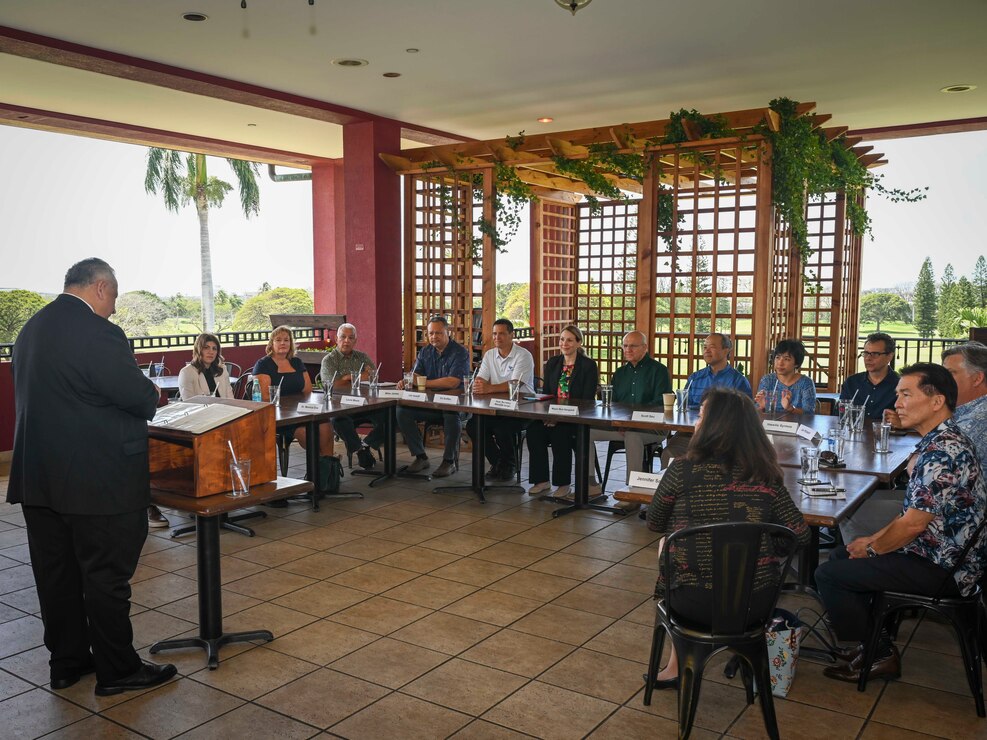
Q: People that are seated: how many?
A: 13